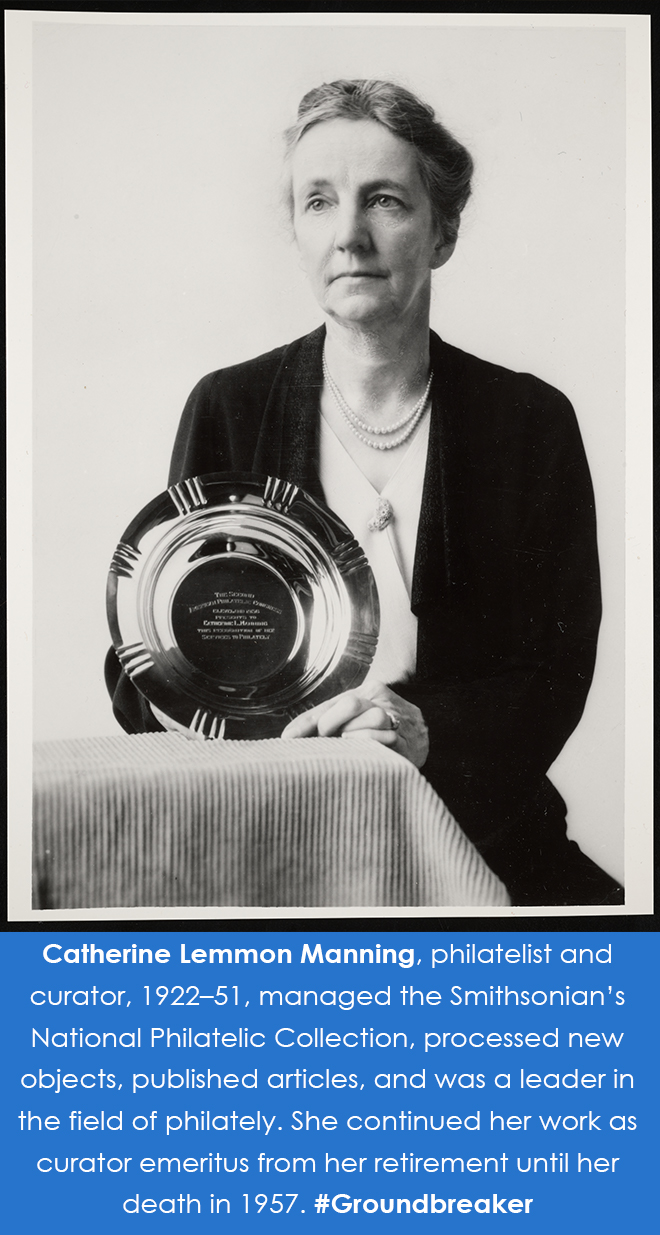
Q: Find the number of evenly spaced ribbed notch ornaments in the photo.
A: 8